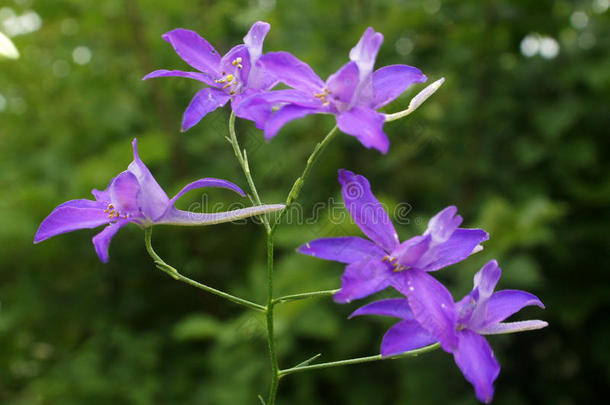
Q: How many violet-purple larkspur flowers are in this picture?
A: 5